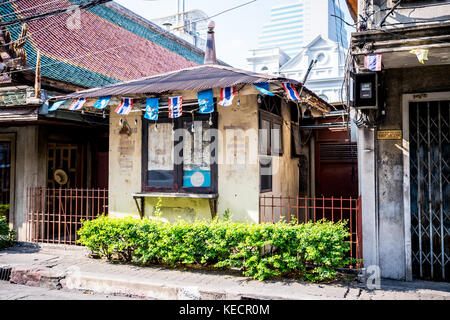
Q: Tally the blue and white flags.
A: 5